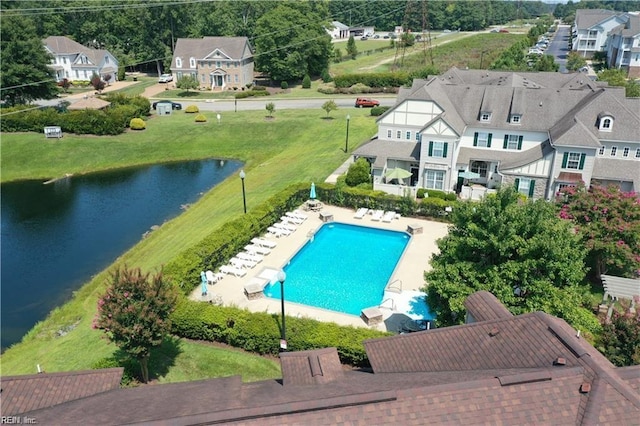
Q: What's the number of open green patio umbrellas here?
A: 1